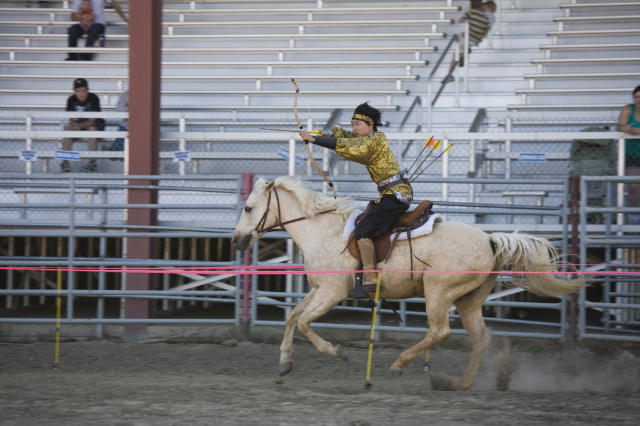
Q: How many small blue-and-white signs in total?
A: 5